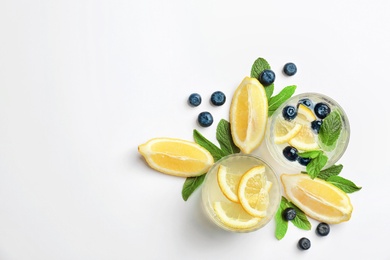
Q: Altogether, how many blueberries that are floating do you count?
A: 6